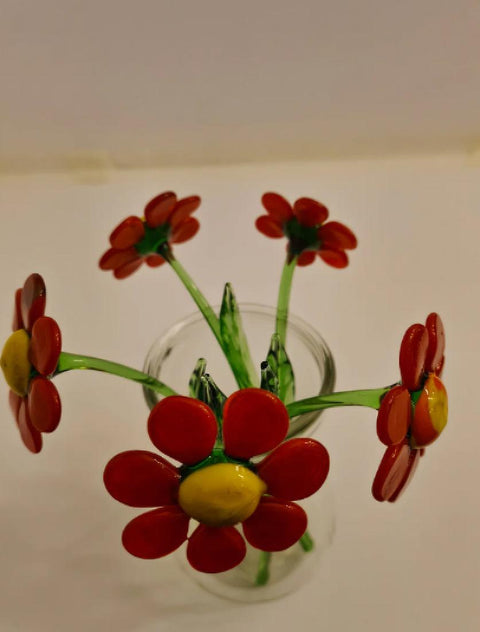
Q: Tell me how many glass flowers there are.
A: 5